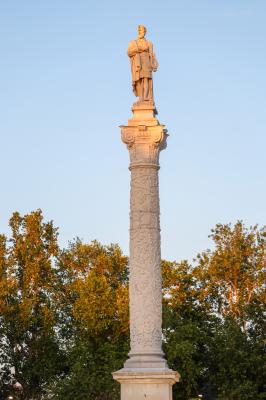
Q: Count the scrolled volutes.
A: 2